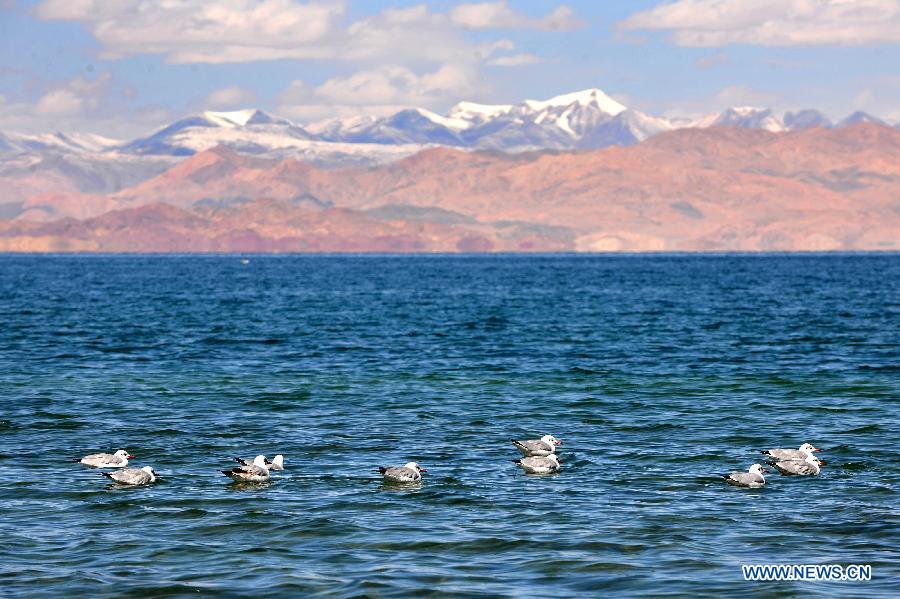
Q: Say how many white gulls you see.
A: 10